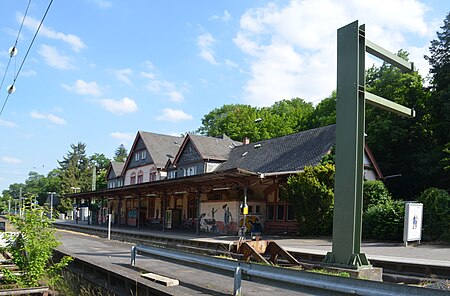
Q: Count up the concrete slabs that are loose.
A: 1